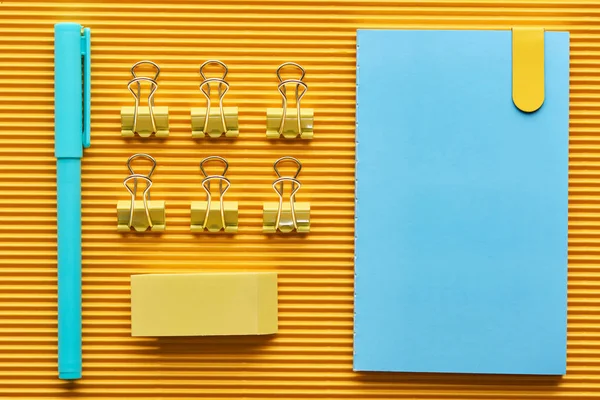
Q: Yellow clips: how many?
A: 6